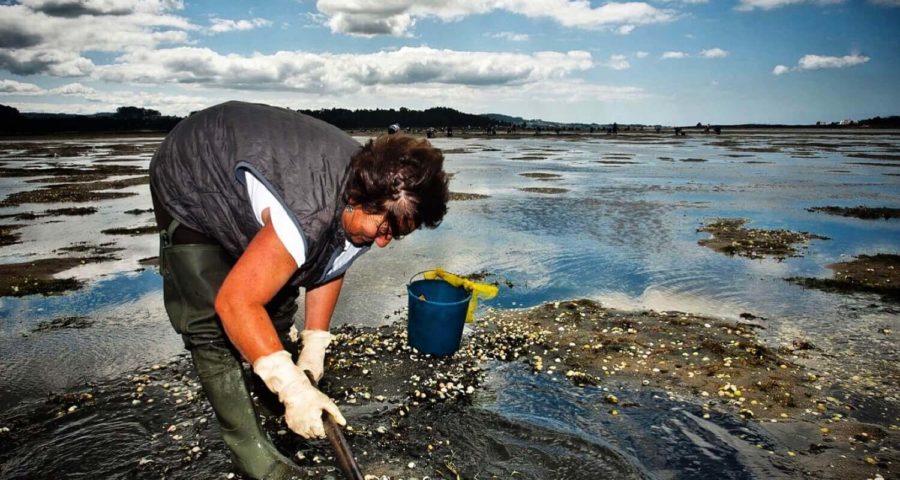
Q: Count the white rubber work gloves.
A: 2